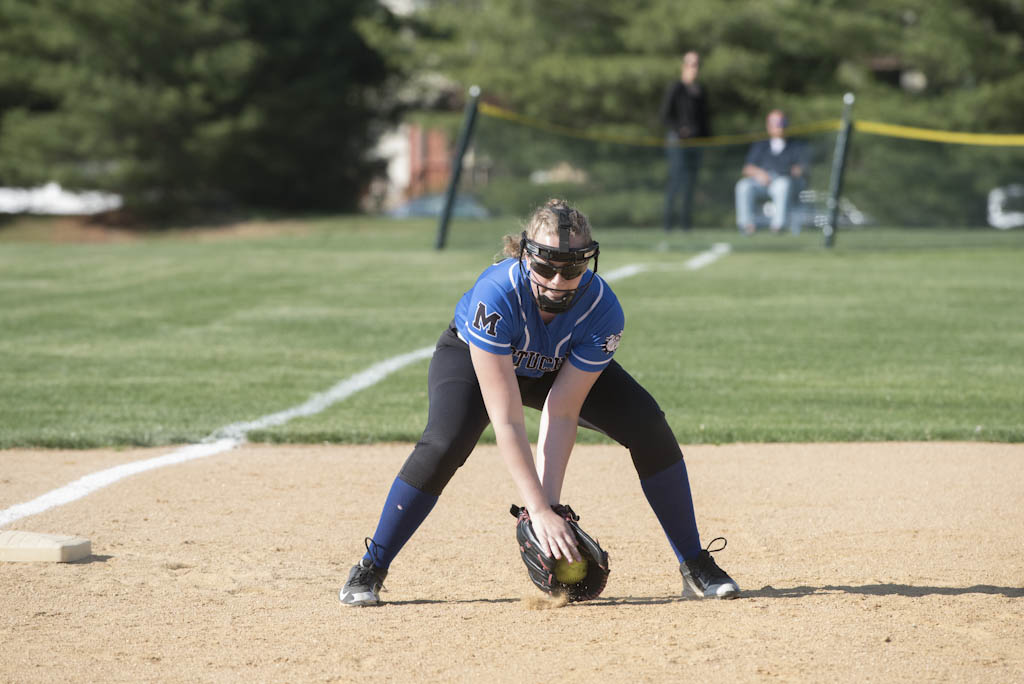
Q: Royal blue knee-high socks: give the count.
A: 2